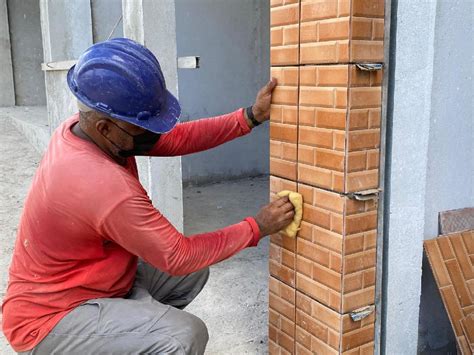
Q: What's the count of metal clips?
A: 3